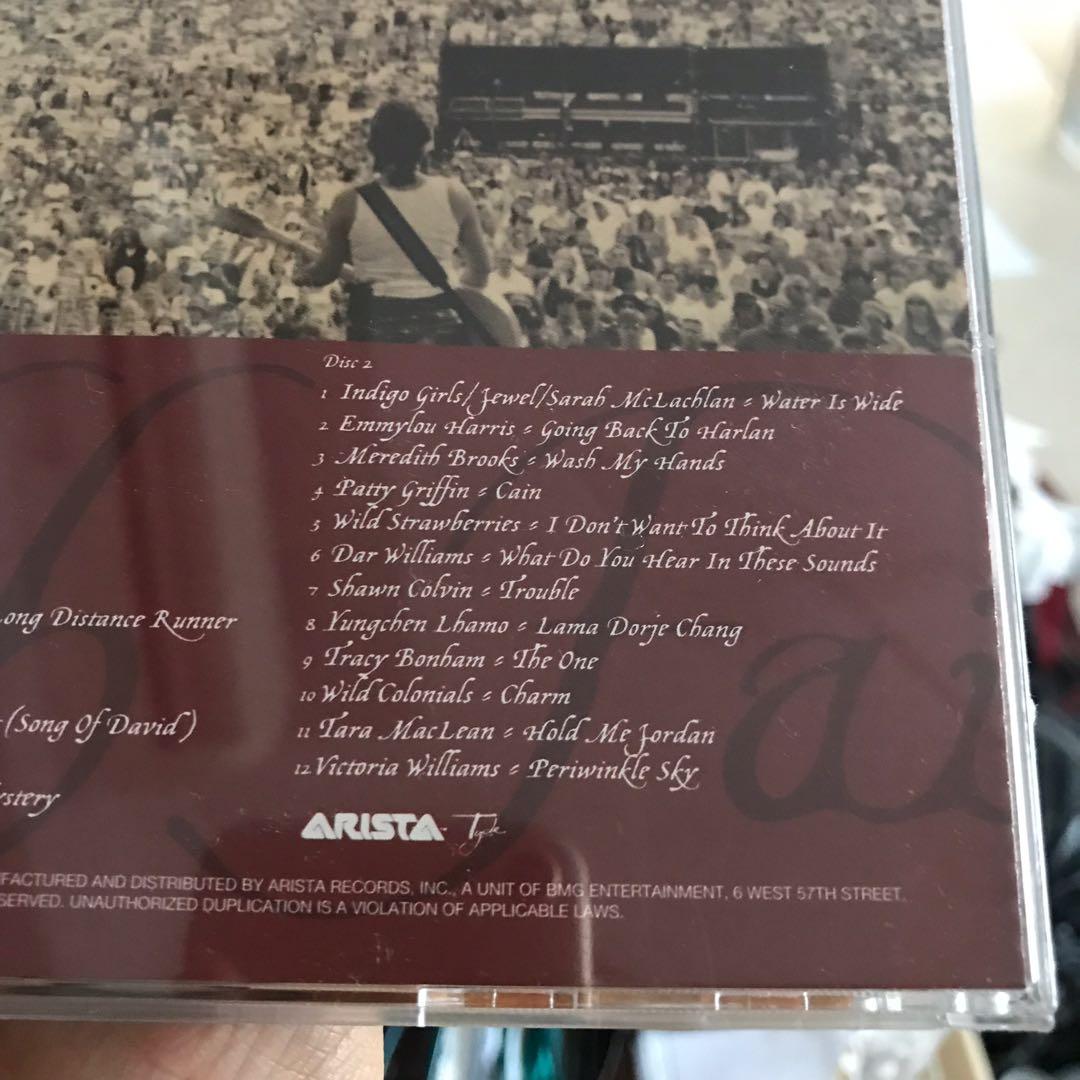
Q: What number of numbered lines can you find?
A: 12